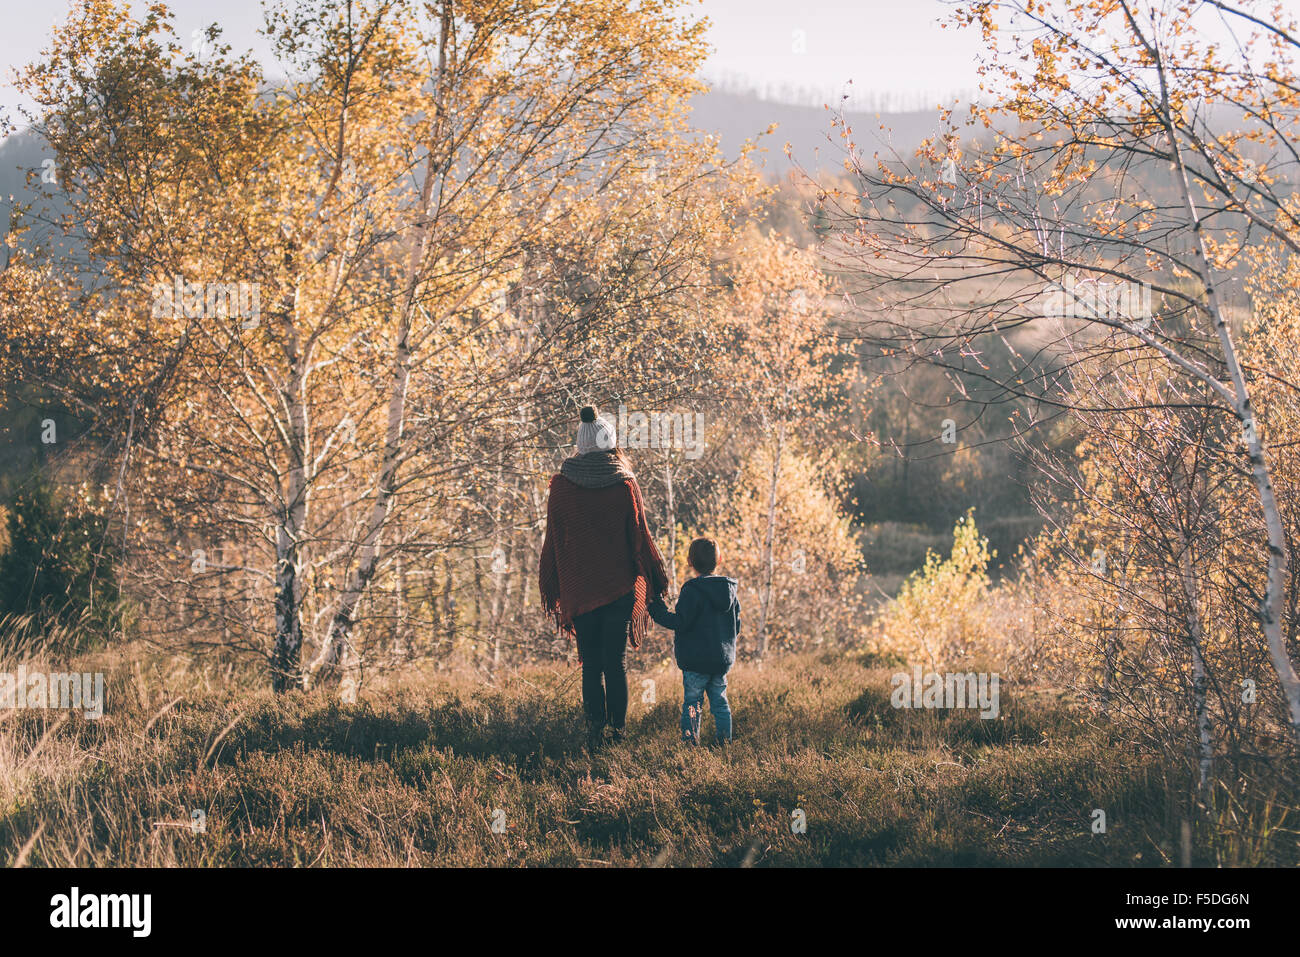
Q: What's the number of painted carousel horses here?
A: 0